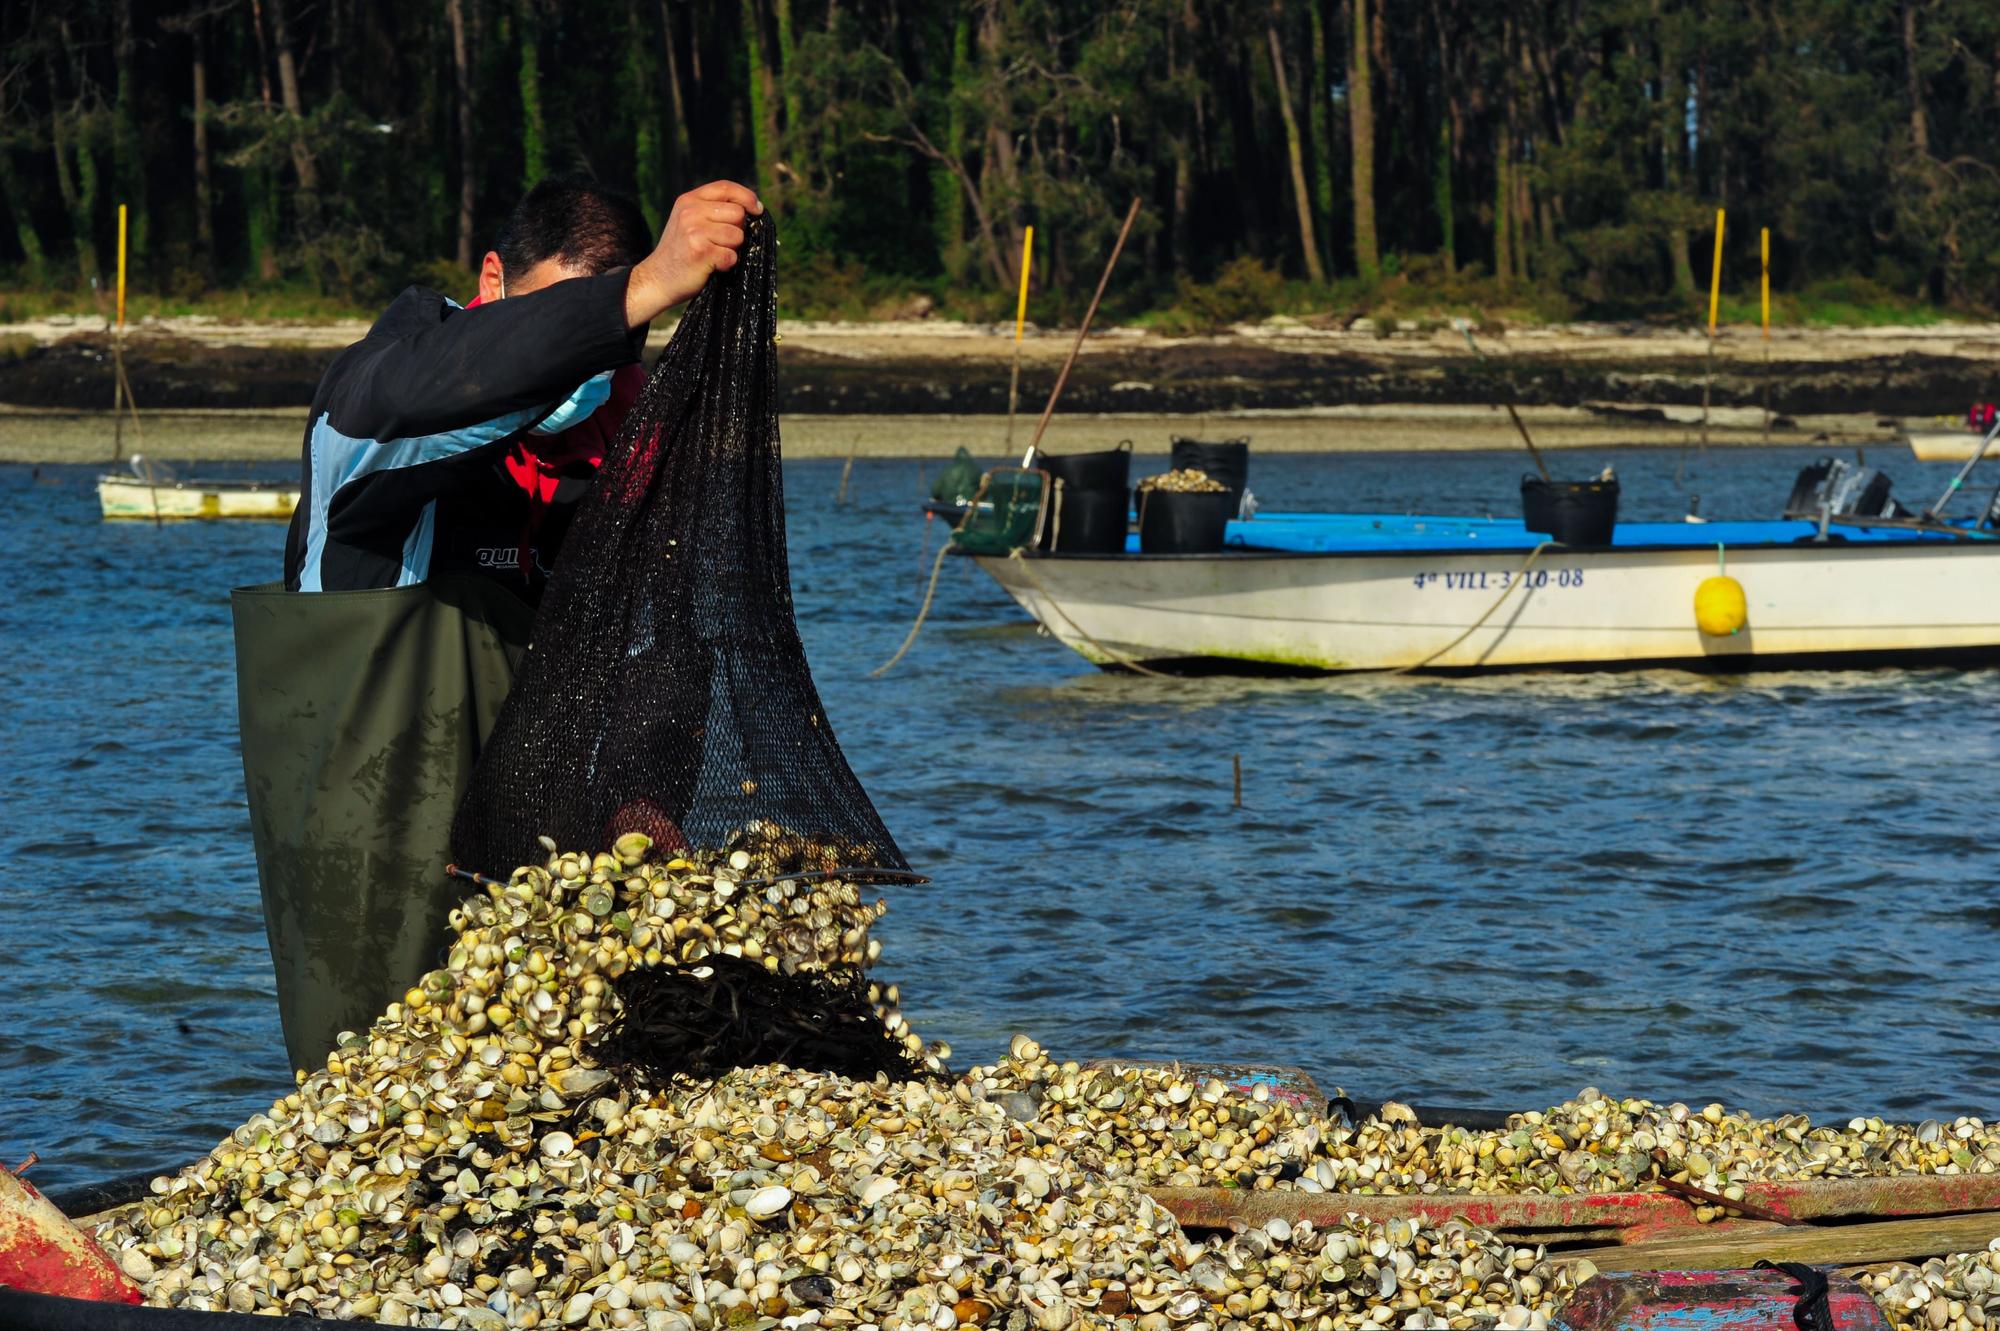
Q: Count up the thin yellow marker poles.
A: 4